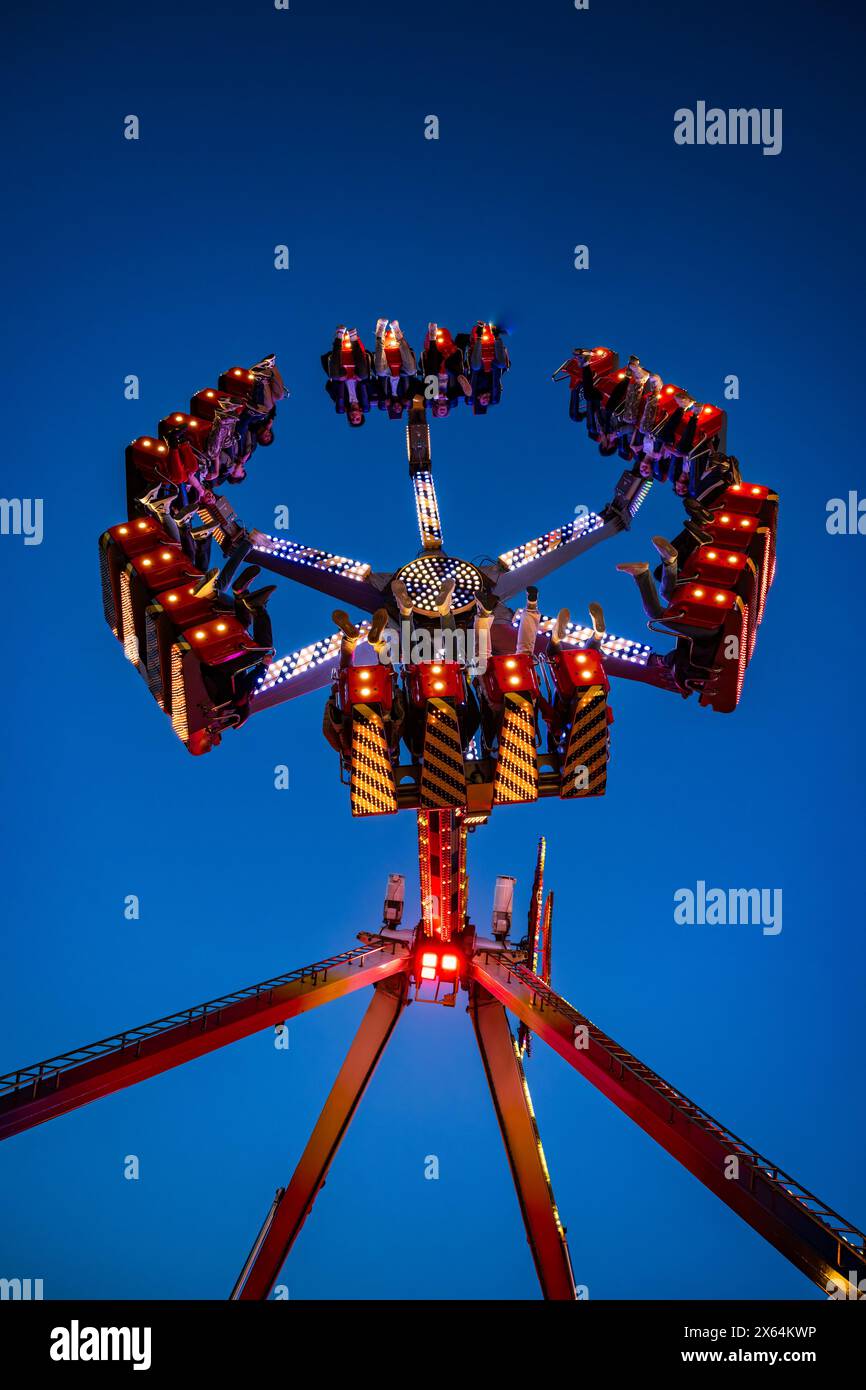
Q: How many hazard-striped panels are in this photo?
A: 4